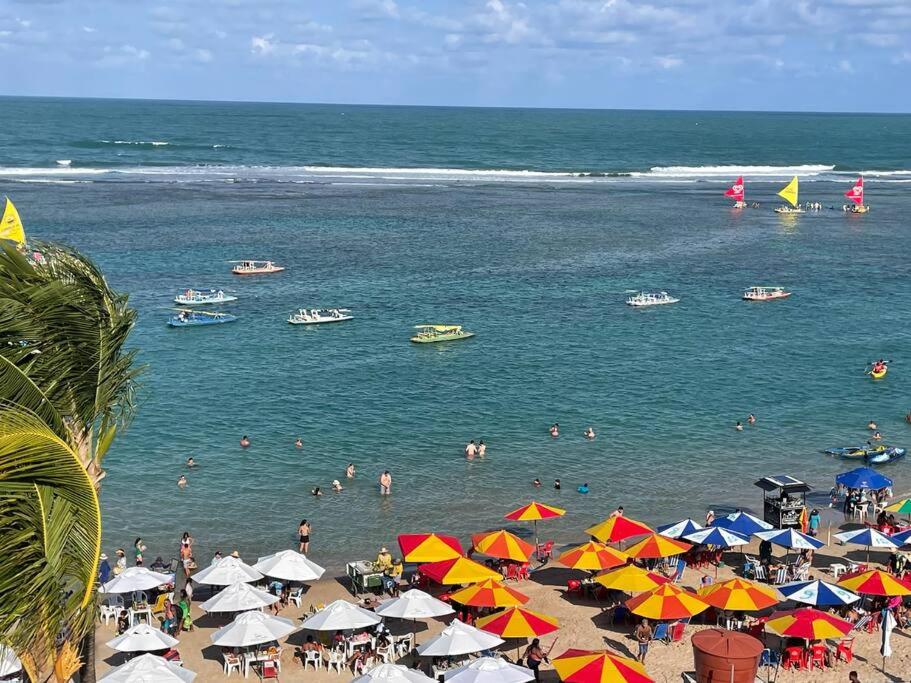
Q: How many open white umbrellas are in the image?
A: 13